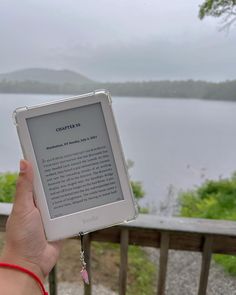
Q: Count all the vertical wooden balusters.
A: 5